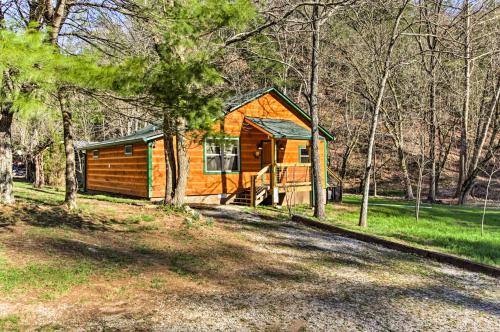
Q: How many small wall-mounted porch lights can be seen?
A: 2